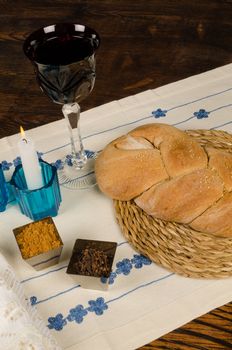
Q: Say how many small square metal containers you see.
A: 2